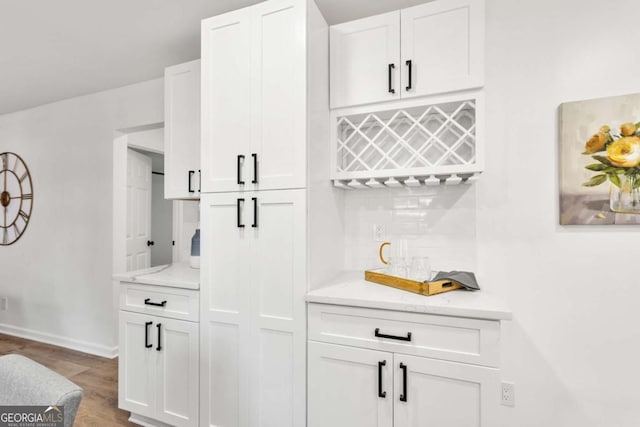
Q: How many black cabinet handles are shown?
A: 14